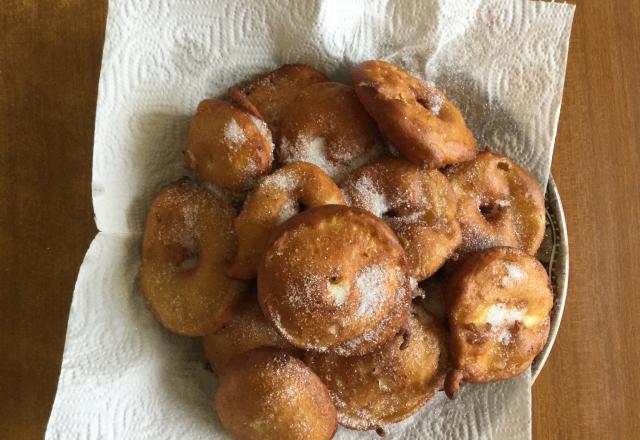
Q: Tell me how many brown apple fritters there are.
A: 13